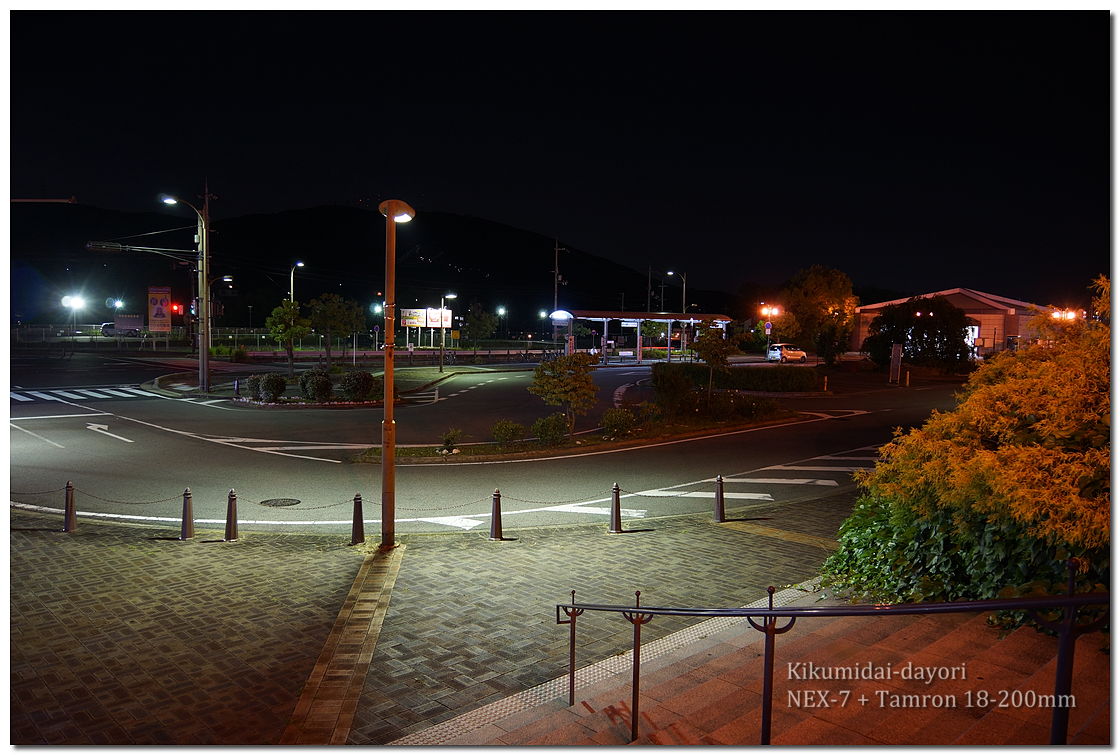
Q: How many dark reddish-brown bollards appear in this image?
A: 7